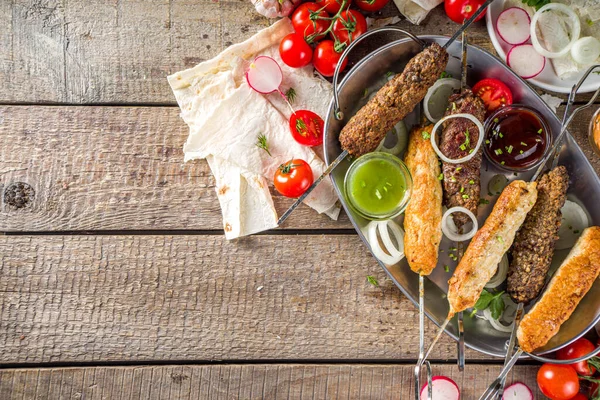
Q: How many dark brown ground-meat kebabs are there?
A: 3